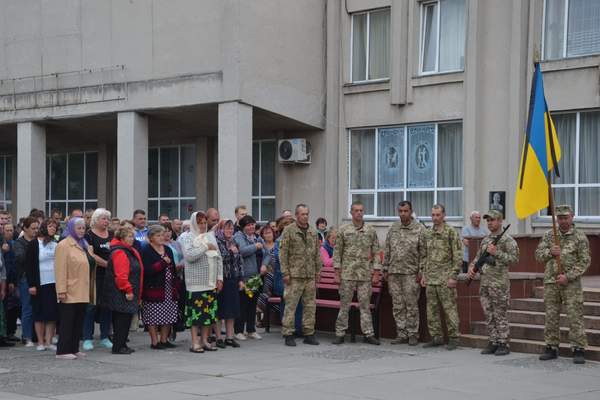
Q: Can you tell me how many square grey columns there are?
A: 3